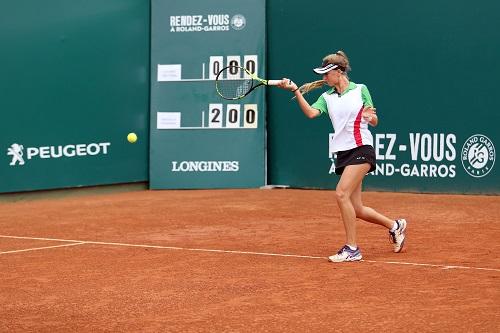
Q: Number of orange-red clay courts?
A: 1